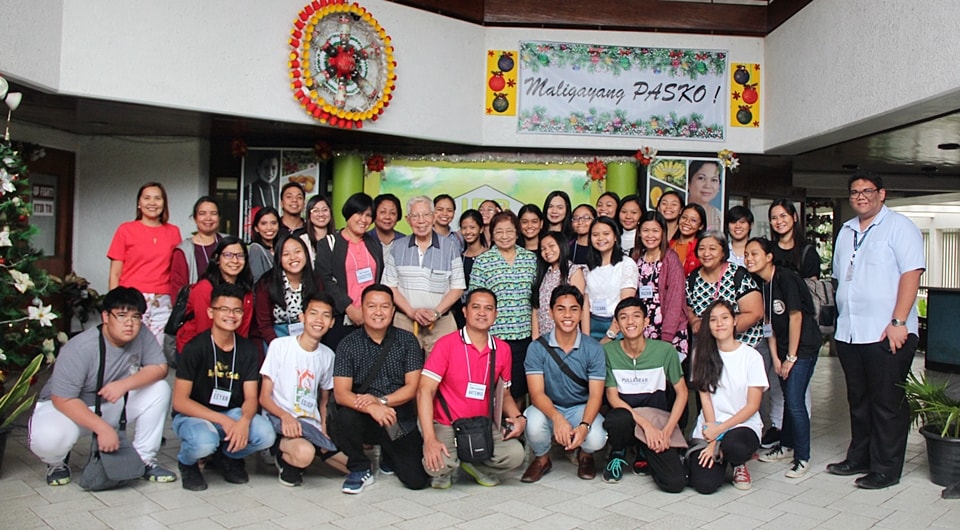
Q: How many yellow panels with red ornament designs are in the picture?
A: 2